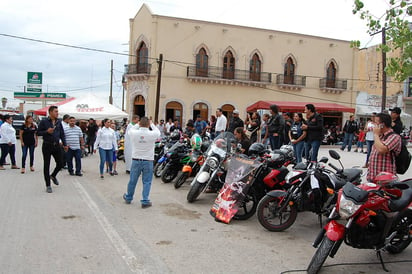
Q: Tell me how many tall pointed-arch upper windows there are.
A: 6